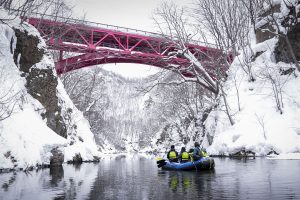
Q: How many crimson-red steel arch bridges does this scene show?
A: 1